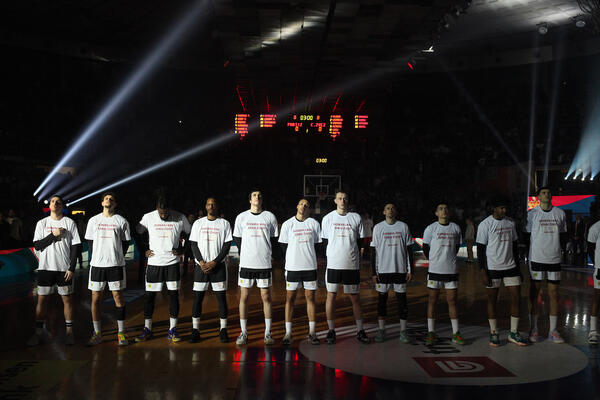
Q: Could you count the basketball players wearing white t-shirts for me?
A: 12